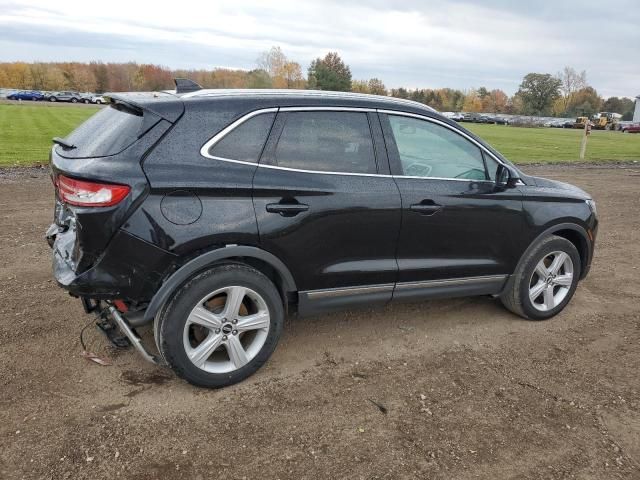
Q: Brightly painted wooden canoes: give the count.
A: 0